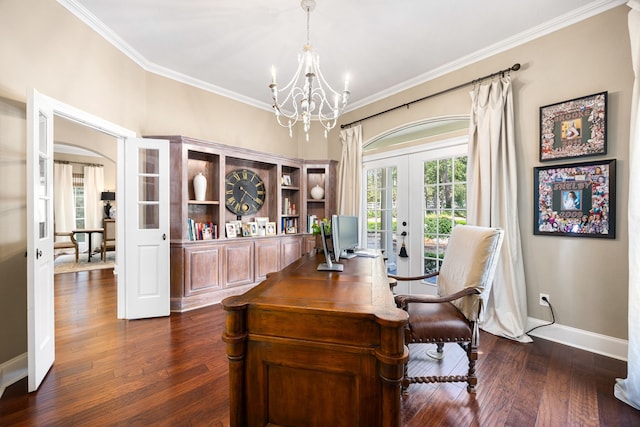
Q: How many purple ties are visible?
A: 0